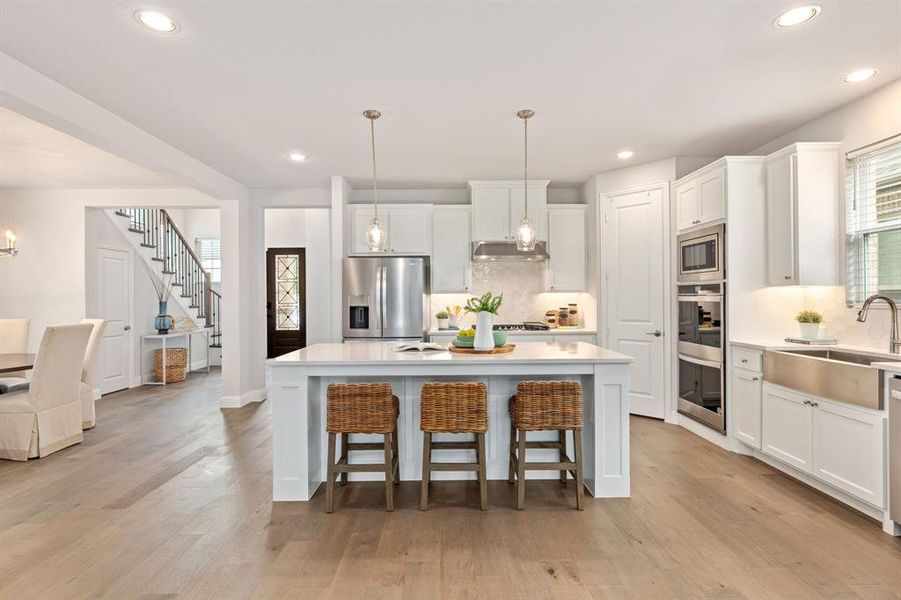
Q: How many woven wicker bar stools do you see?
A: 3